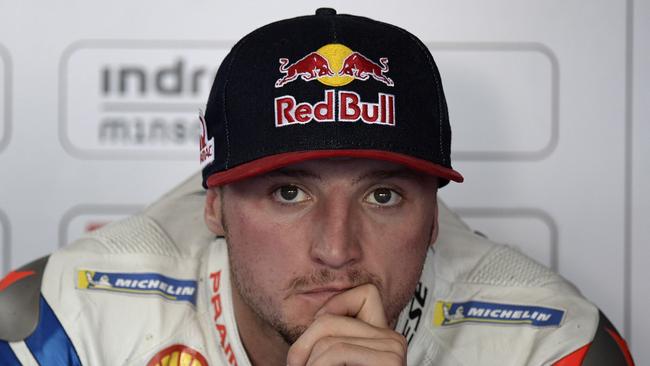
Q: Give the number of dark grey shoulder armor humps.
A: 2